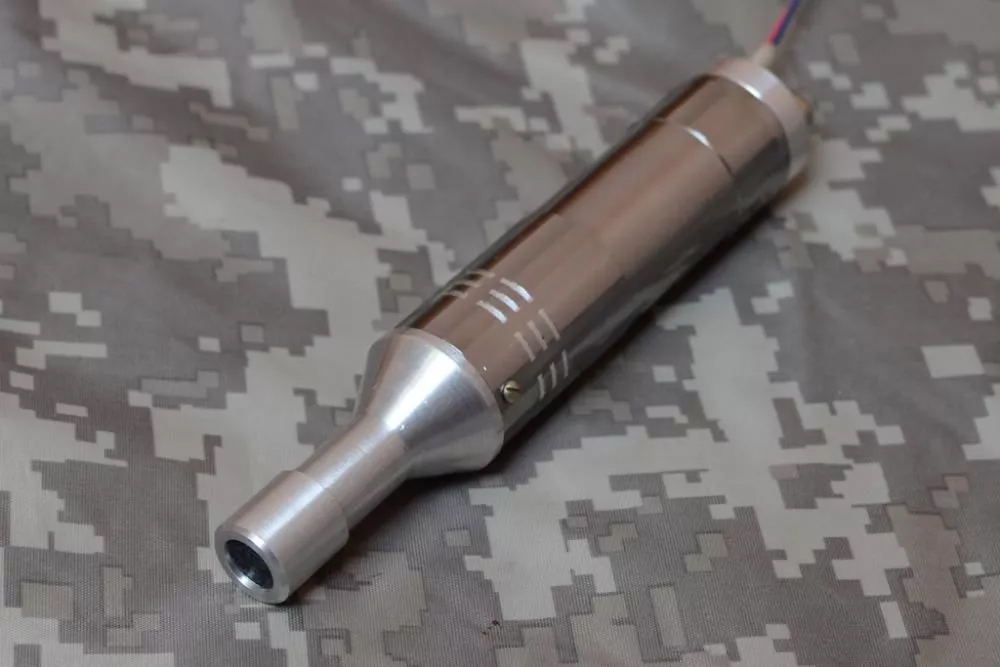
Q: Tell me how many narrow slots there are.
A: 12